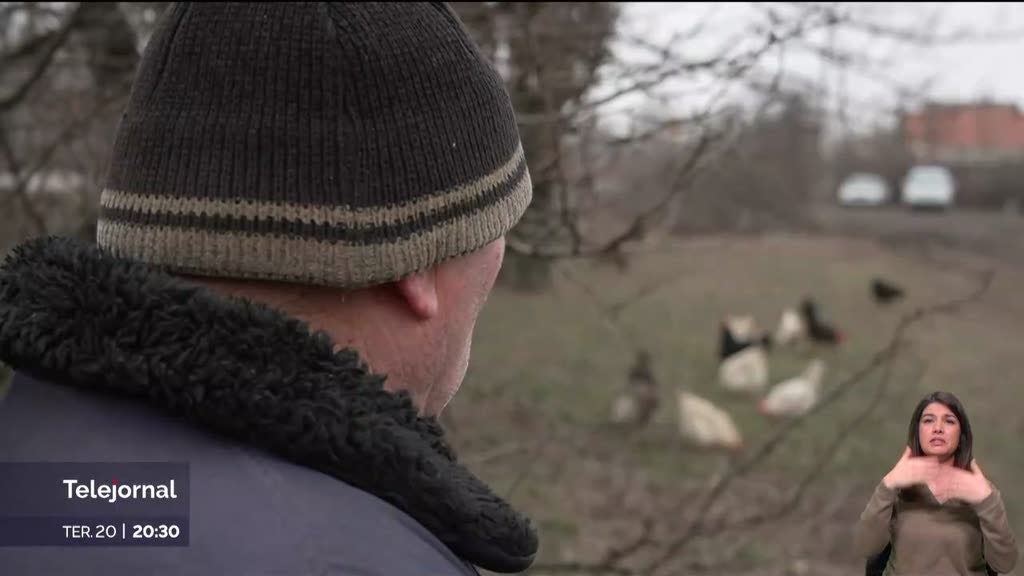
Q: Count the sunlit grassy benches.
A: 0